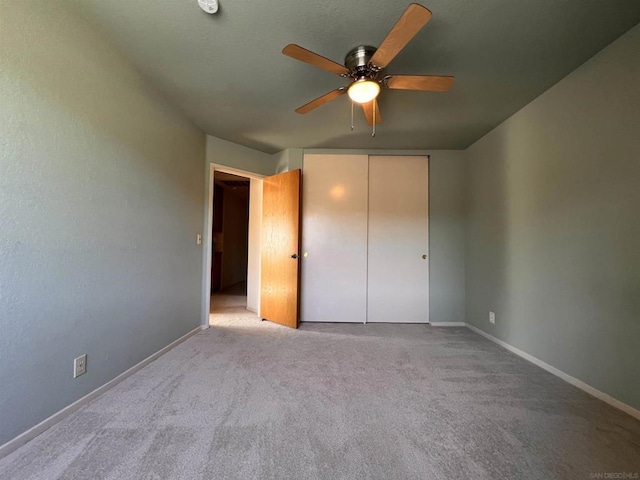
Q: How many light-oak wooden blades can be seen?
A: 5